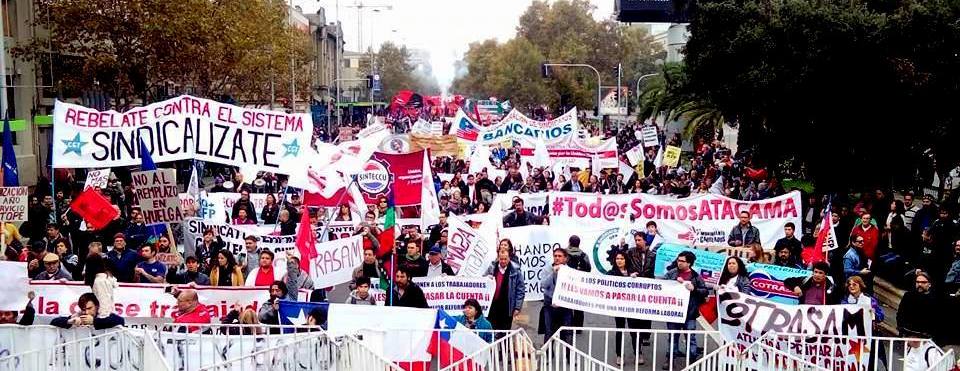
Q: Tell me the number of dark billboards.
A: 1